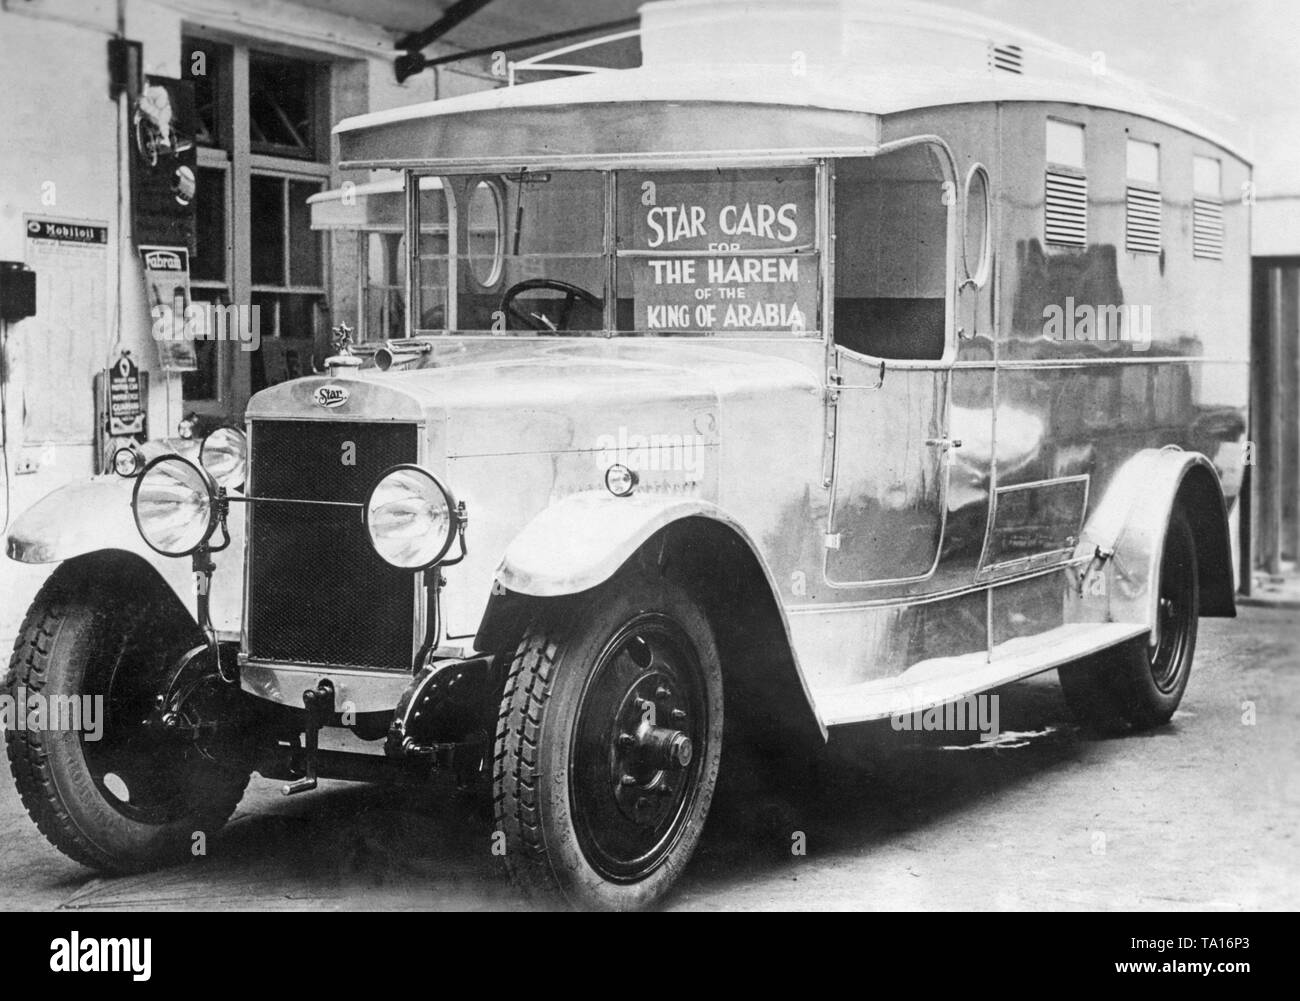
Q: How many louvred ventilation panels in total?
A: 4